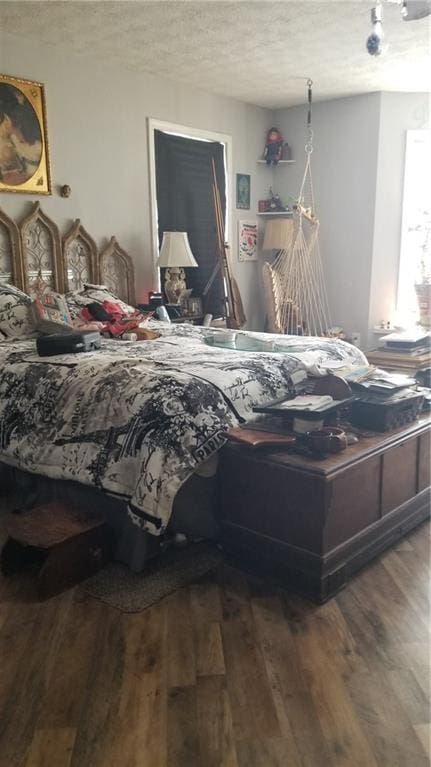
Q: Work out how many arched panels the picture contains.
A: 4